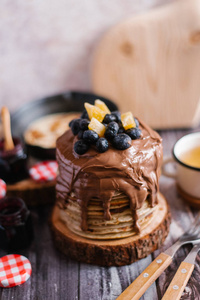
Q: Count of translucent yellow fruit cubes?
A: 4